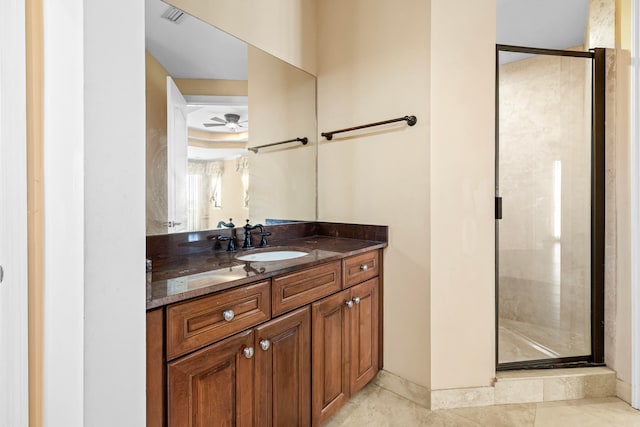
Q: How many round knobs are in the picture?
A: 6